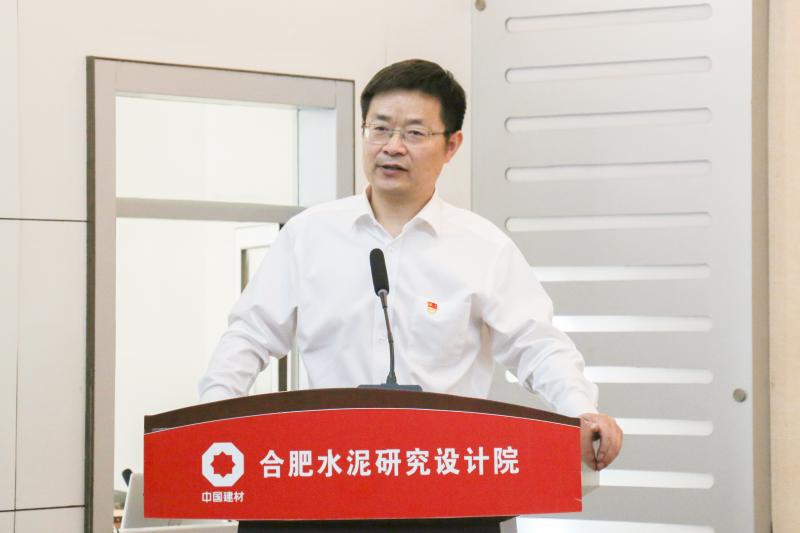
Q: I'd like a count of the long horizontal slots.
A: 11